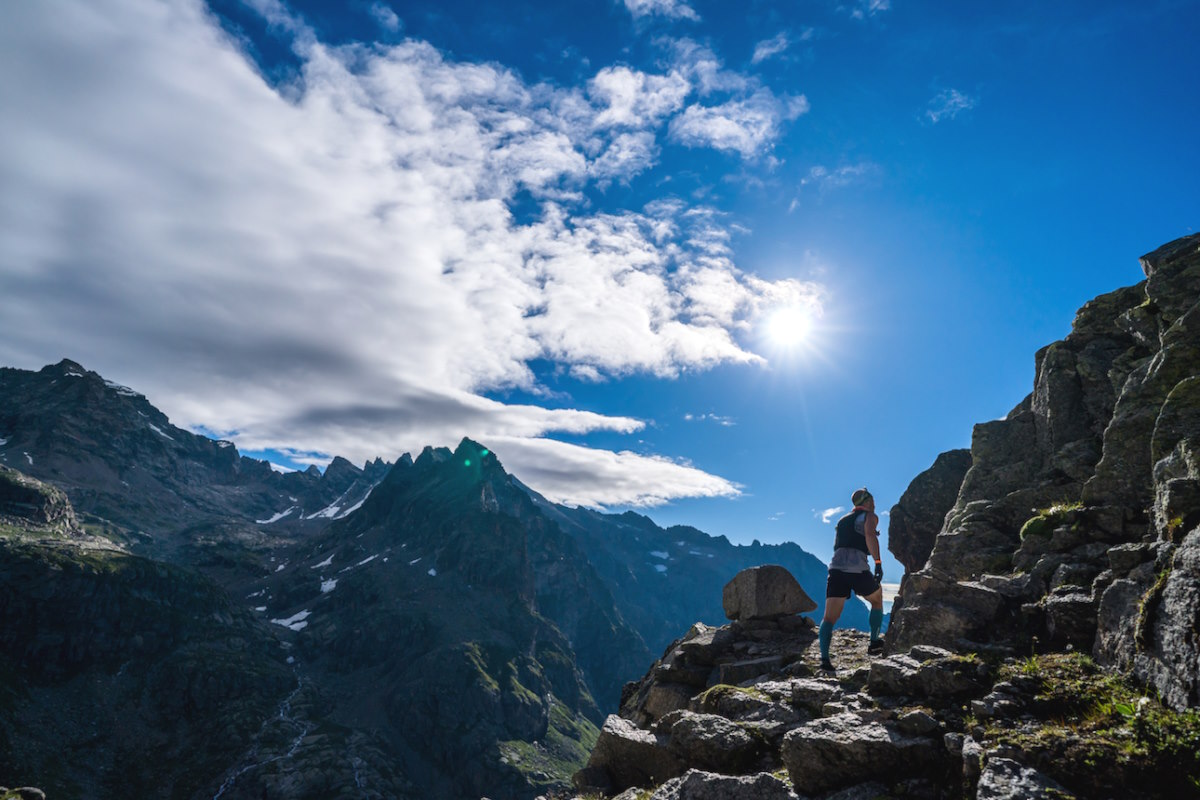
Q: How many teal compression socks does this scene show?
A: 2